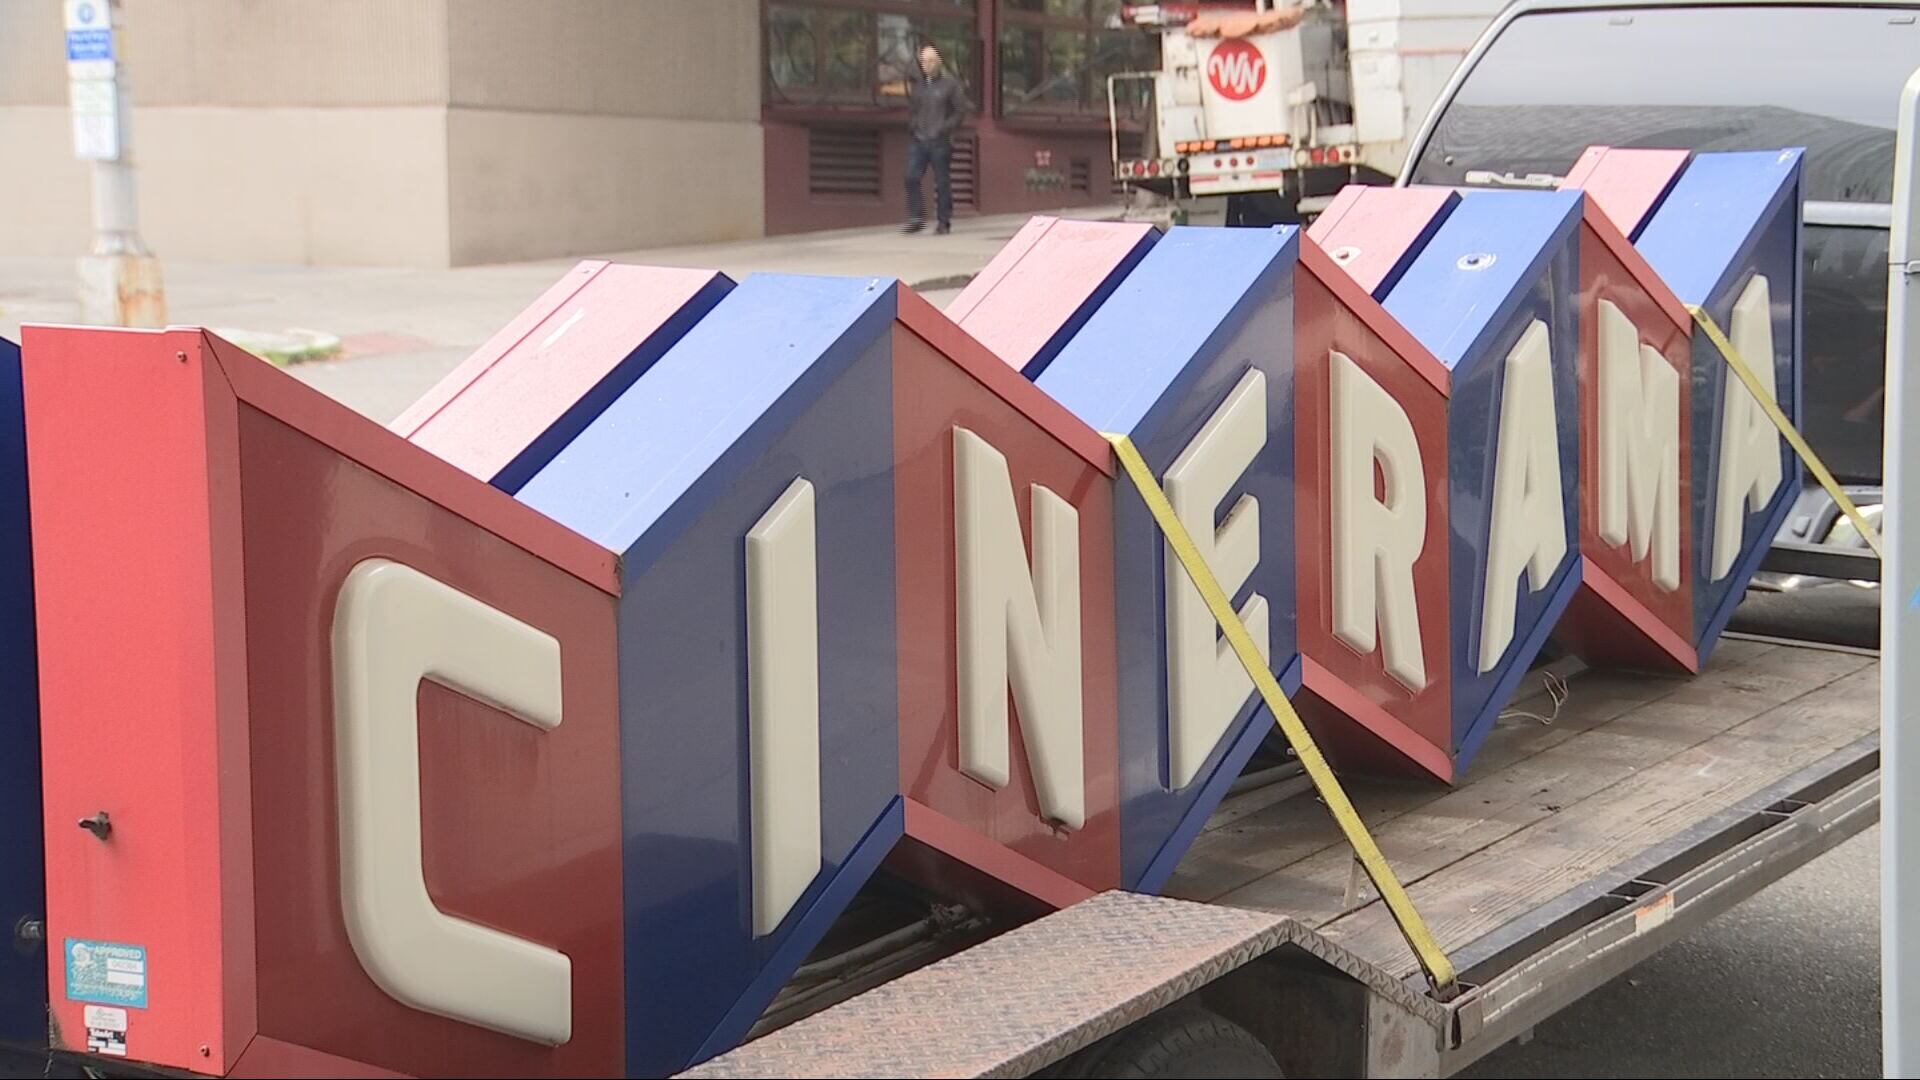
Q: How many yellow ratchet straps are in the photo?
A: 2